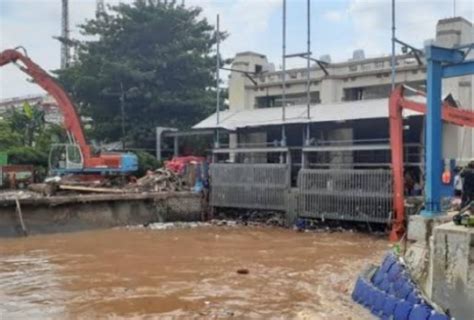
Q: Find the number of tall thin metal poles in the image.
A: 4